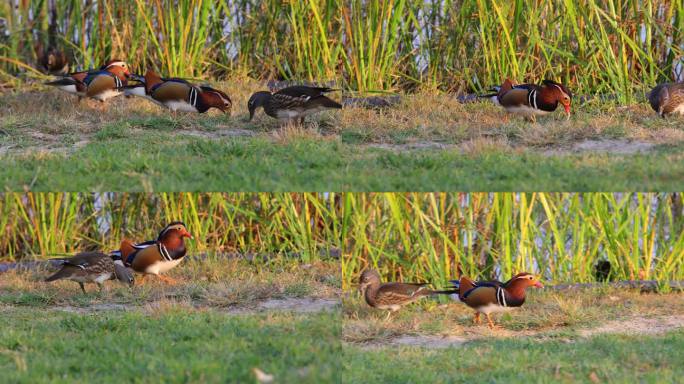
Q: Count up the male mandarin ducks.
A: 5